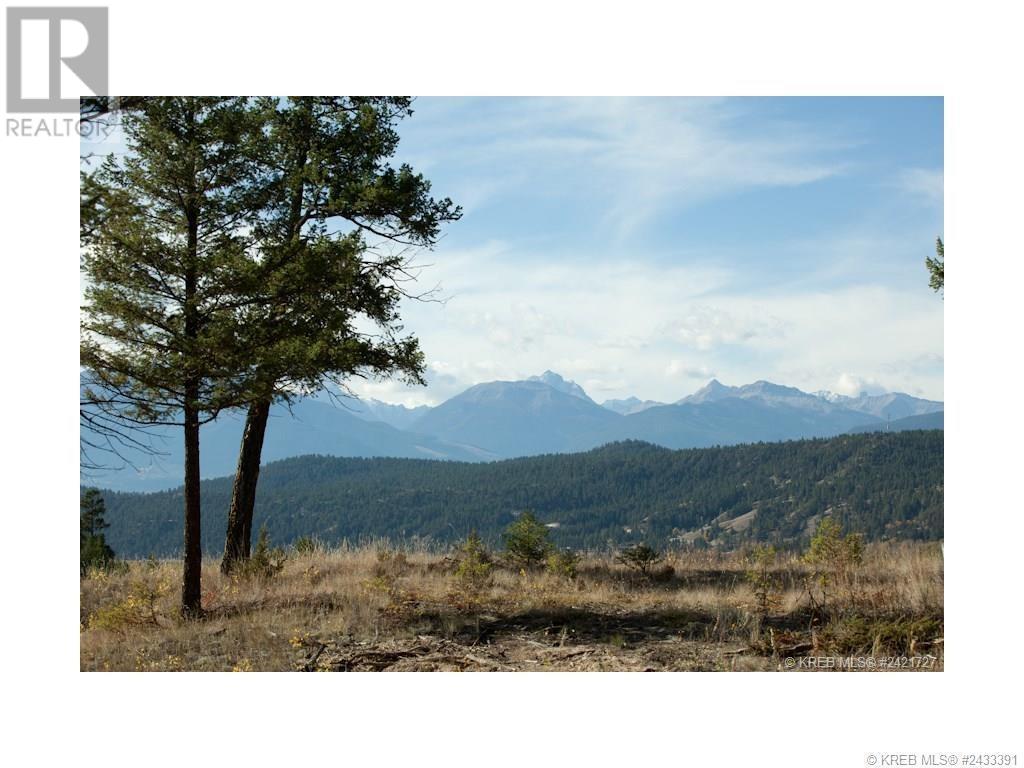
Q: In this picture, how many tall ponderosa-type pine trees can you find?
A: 2